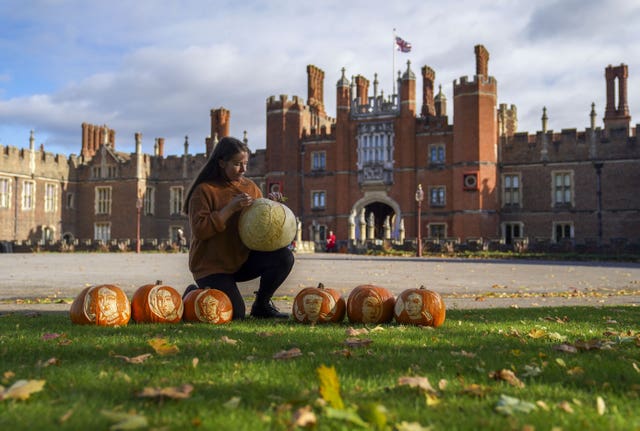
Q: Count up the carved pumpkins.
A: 6